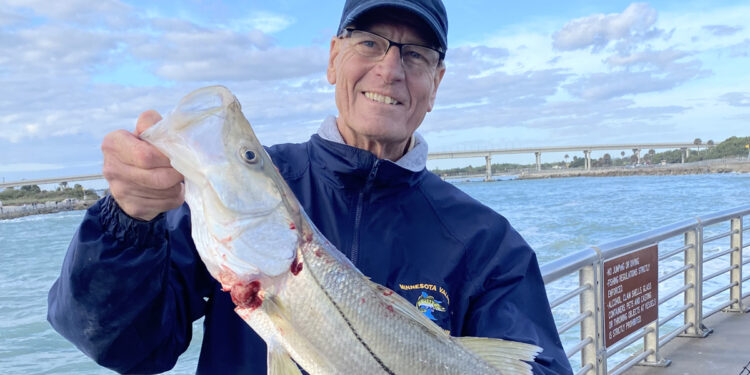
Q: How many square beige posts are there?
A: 4